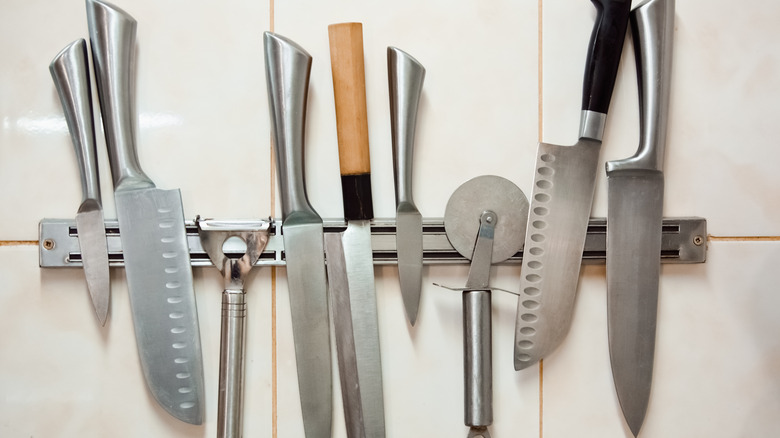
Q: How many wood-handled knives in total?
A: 1